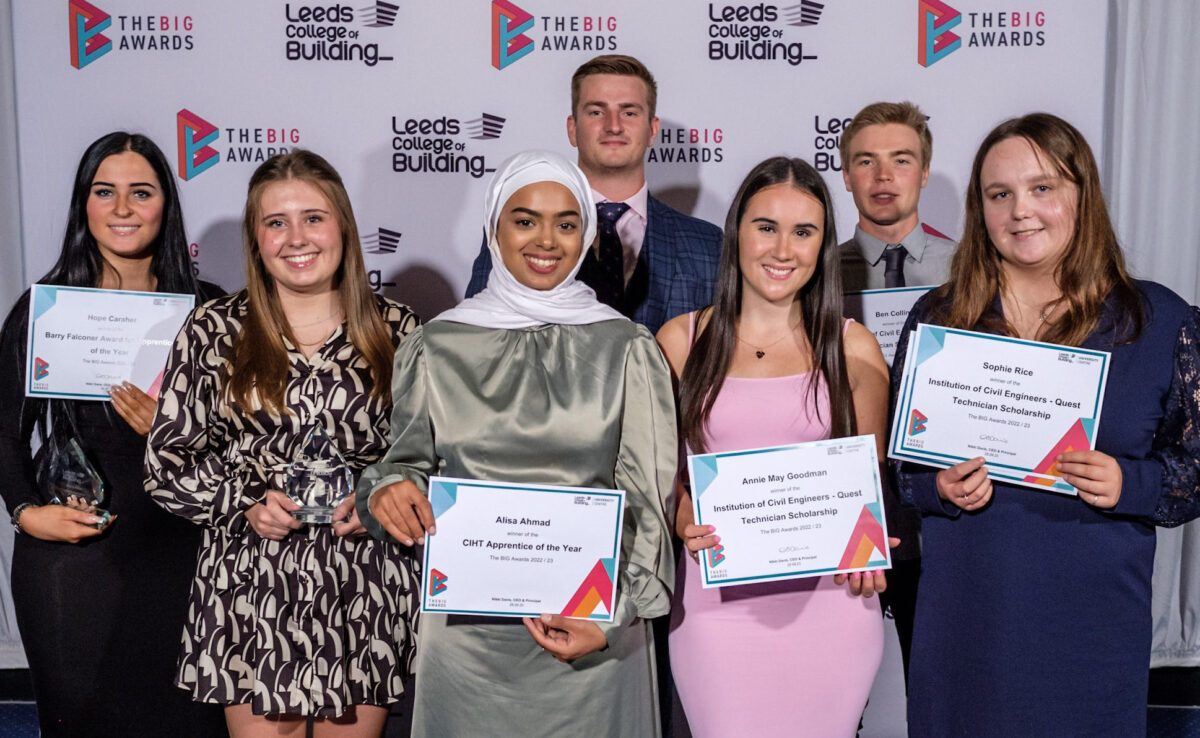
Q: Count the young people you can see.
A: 7